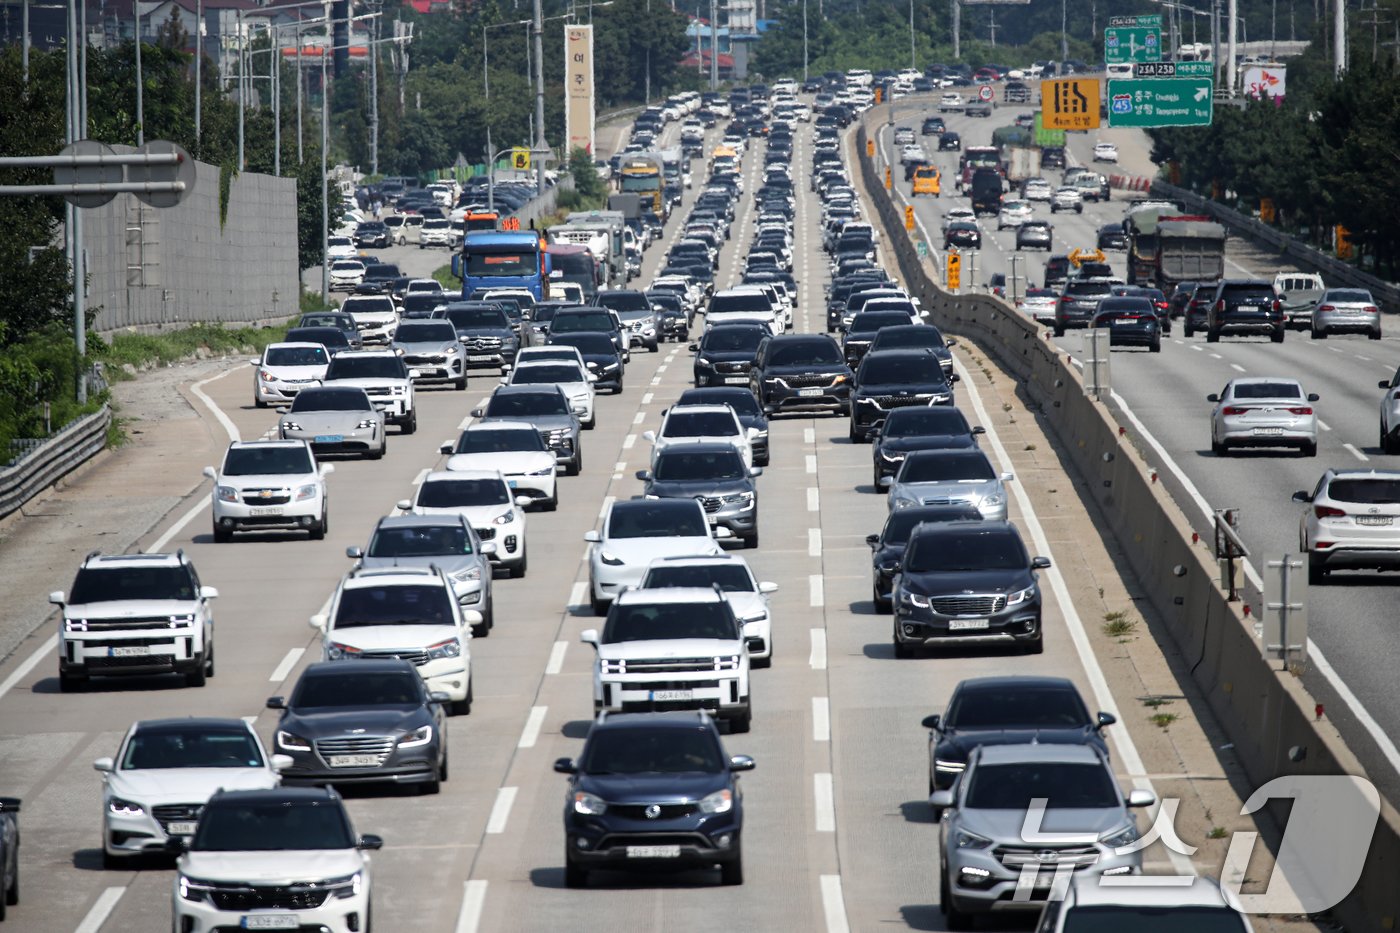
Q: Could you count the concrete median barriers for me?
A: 1